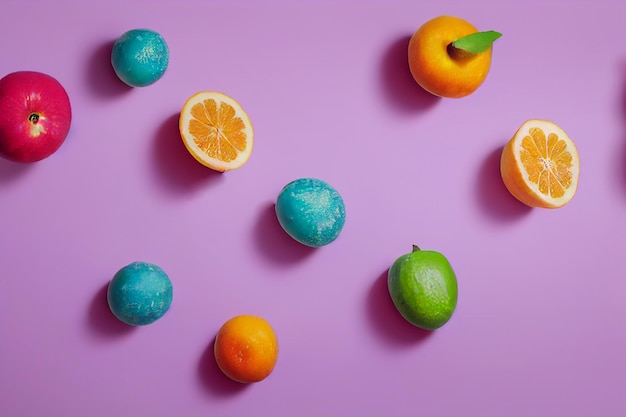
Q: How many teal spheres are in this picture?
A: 3